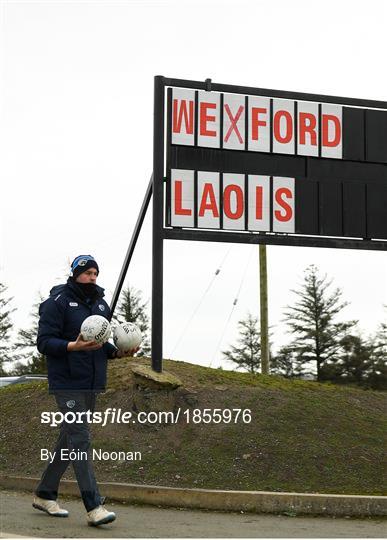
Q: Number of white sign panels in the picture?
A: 12